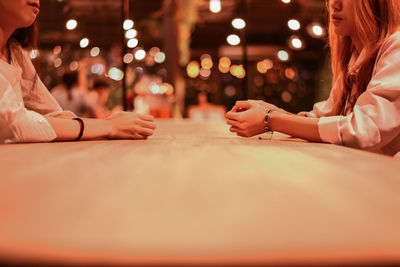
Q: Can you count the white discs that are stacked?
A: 3